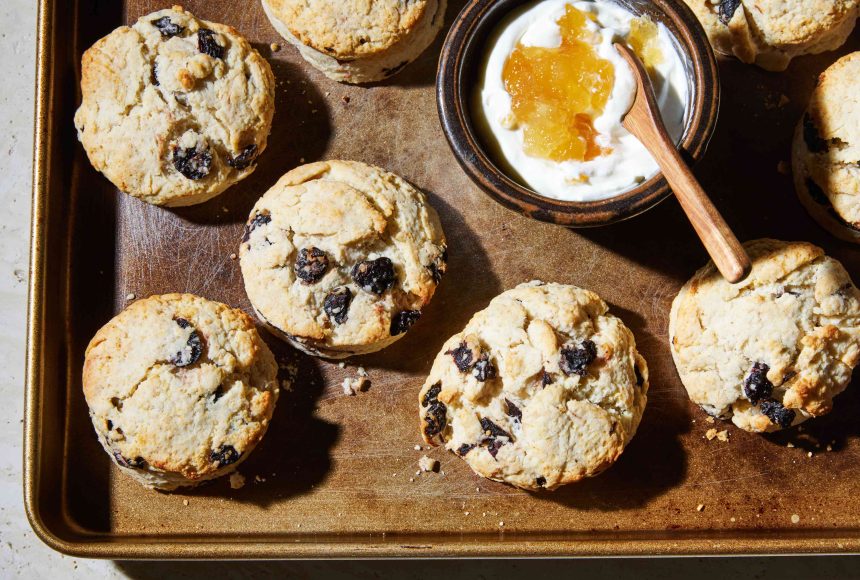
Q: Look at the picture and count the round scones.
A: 8